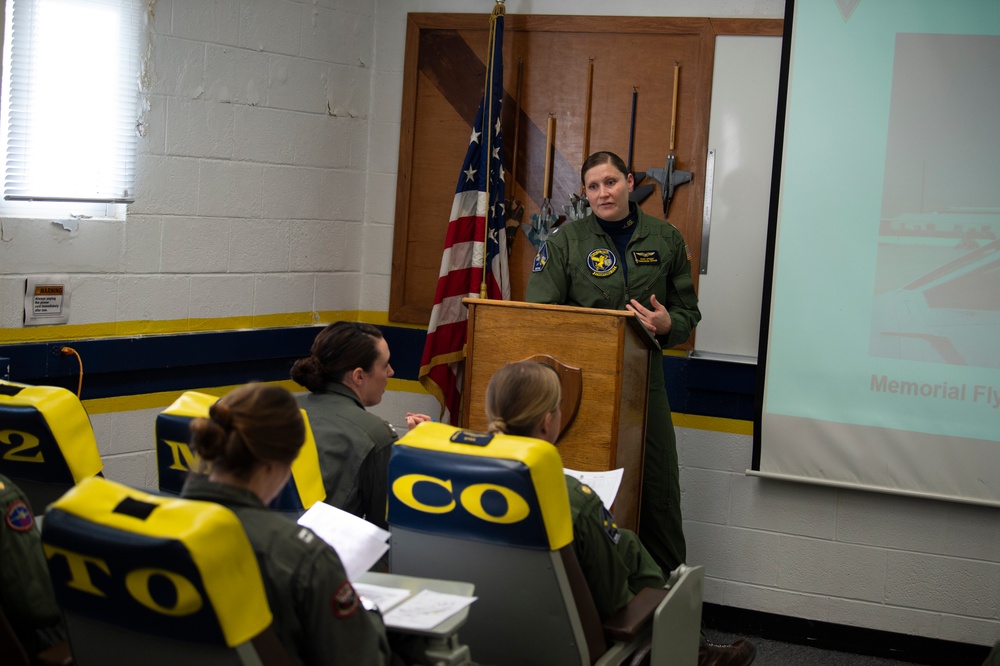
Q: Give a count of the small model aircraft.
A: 5